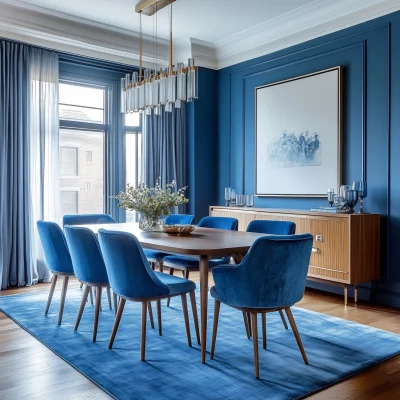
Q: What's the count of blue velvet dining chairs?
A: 8